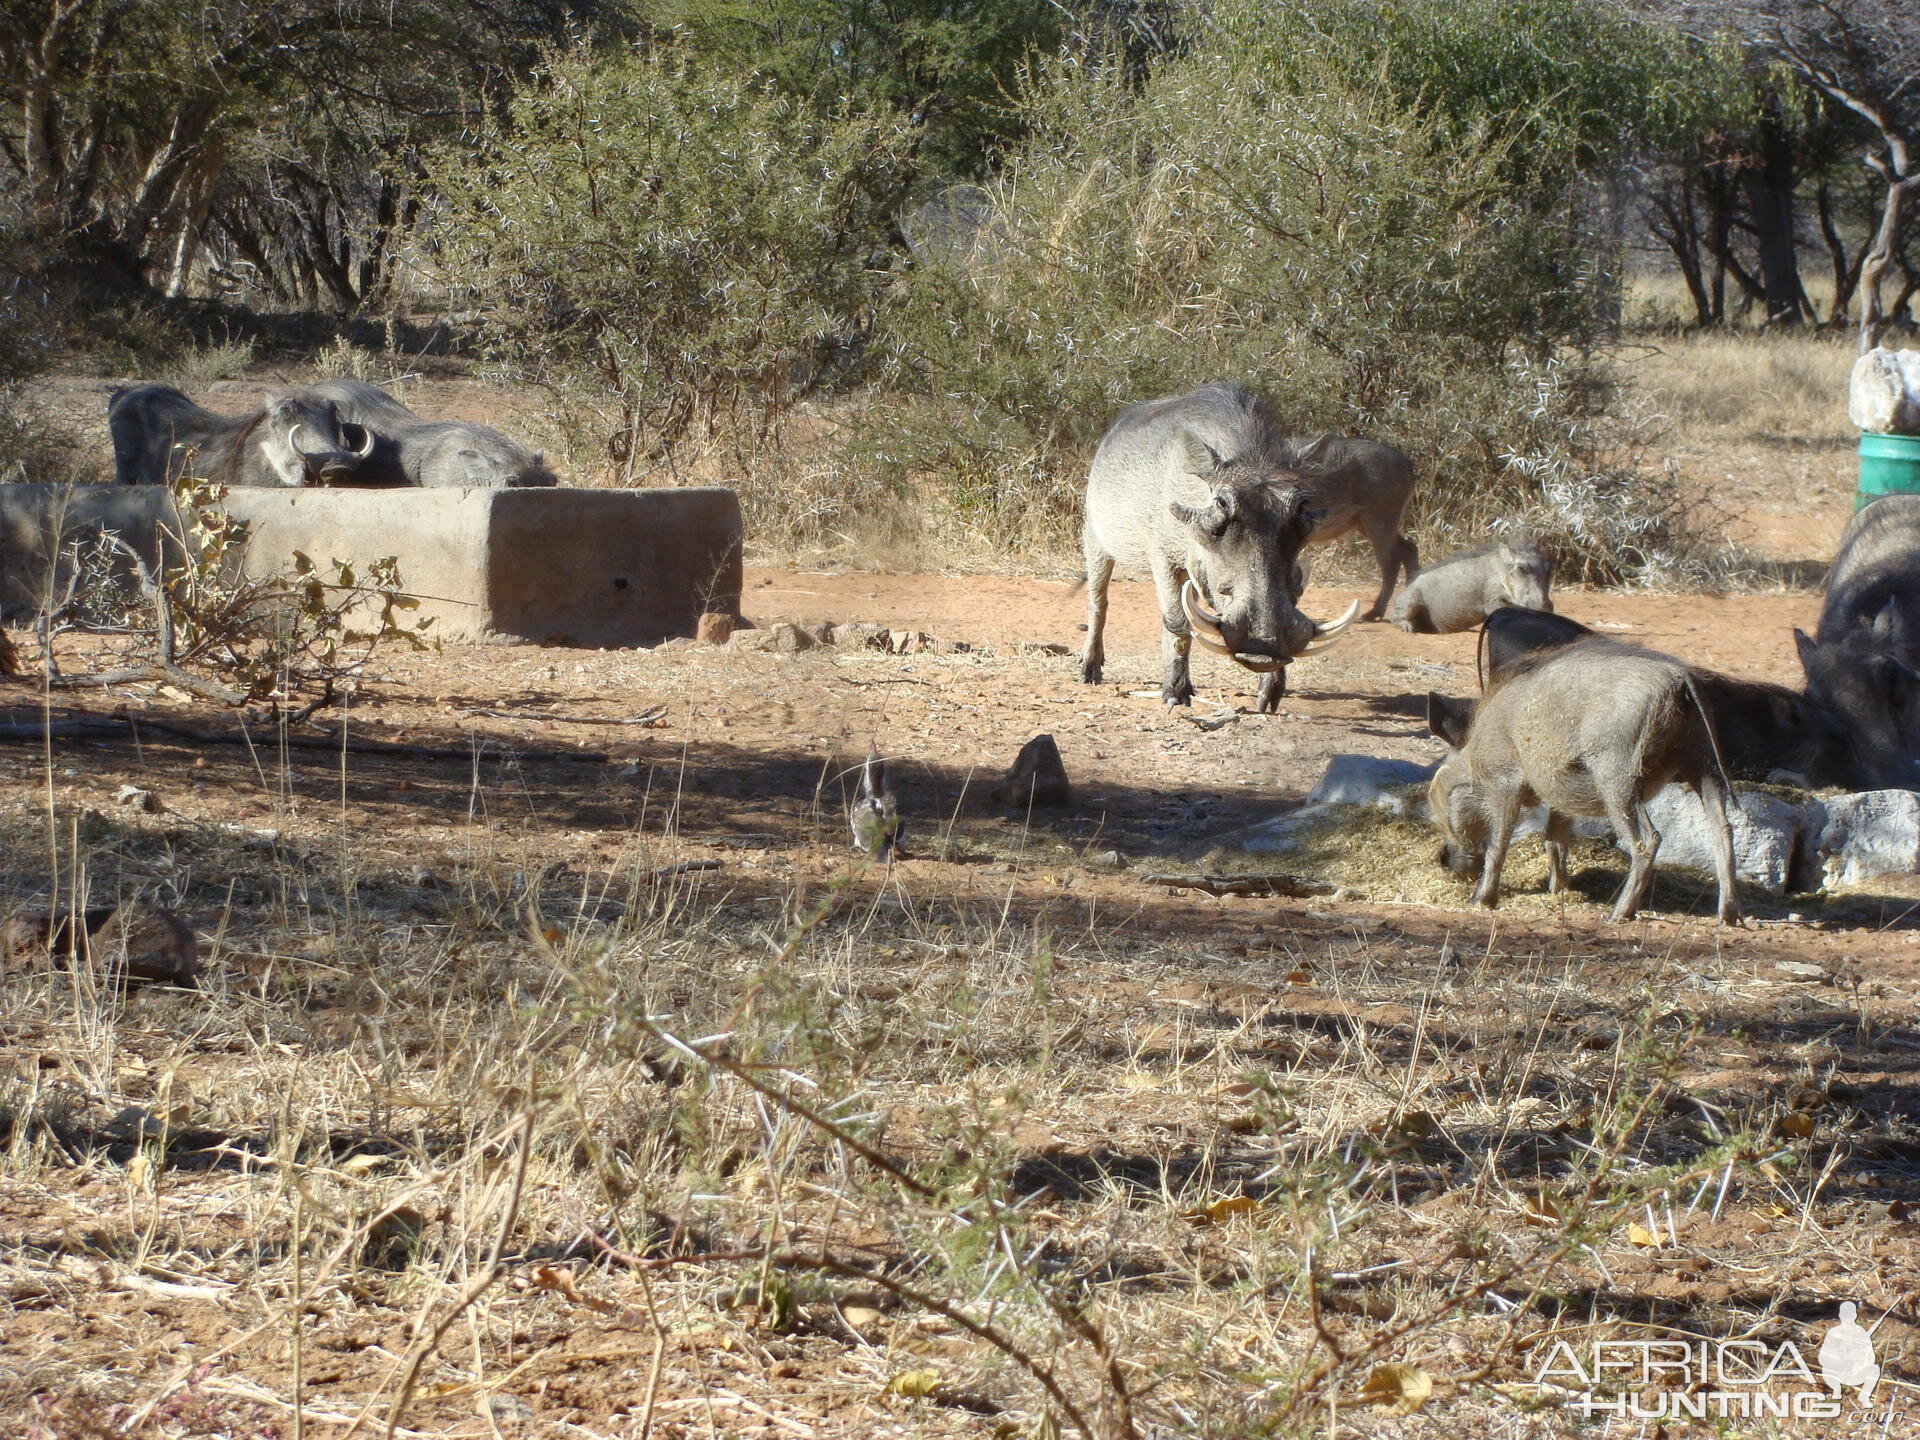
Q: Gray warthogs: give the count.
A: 8